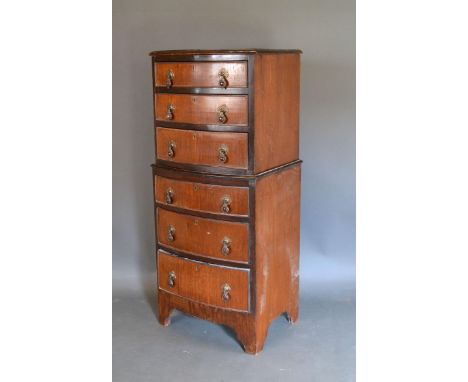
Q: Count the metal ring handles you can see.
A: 12